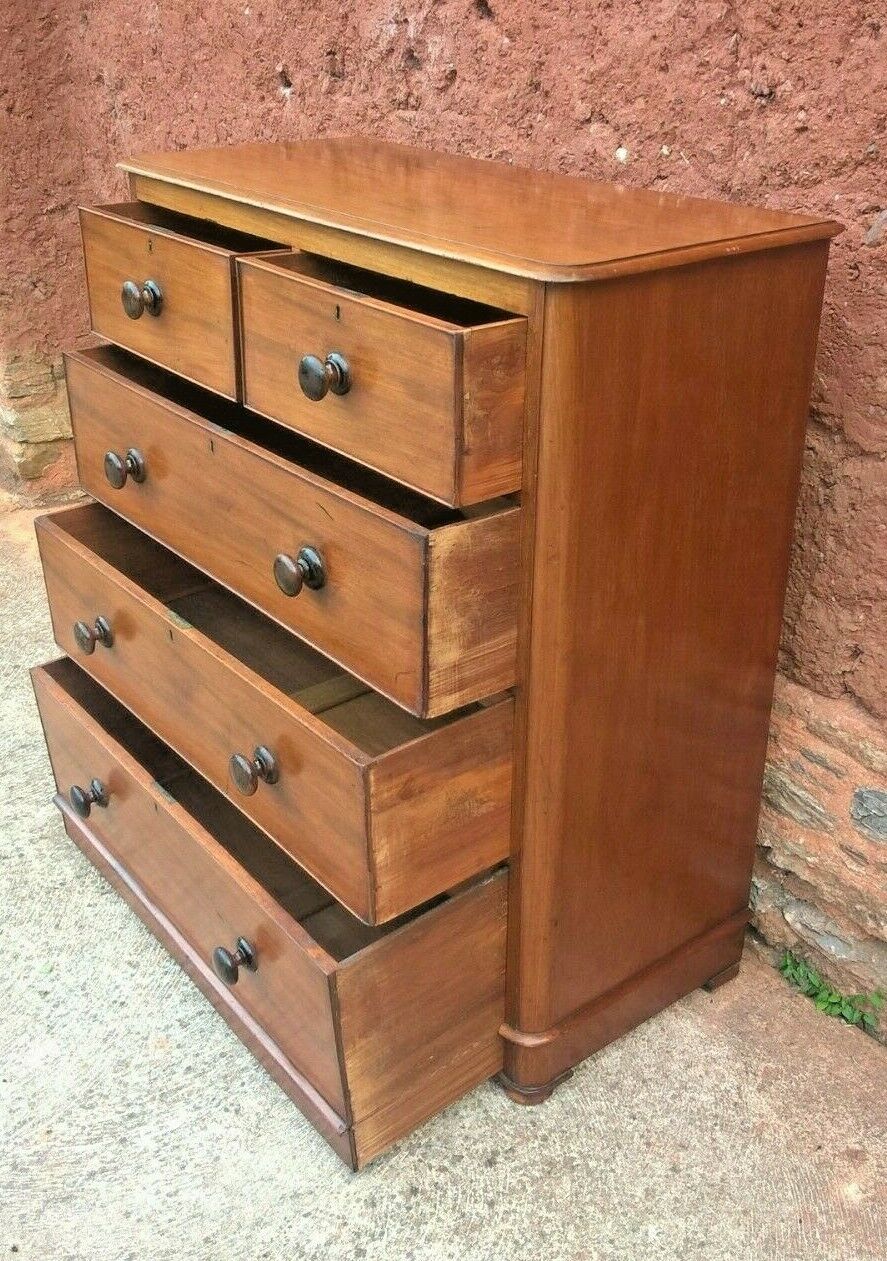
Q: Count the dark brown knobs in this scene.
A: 8